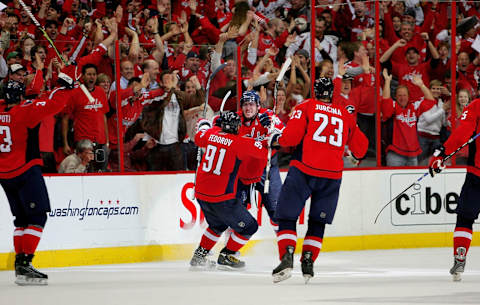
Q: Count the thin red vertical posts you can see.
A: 5